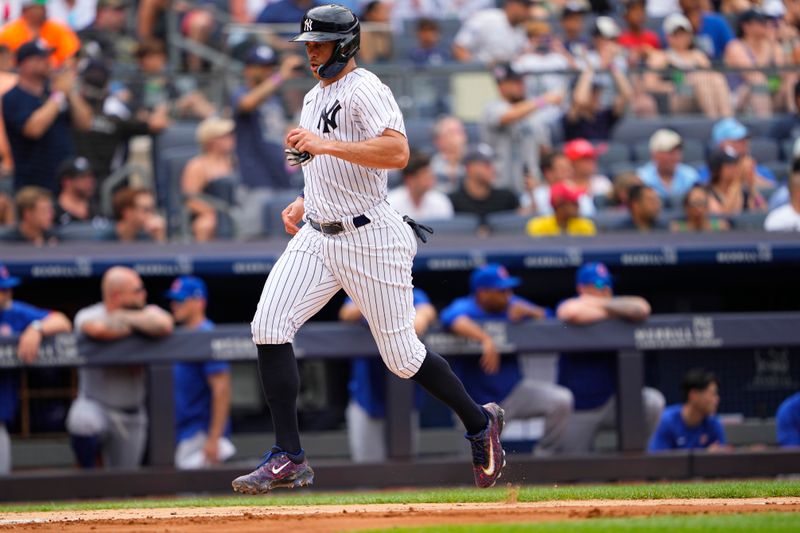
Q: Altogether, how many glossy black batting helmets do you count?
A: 1